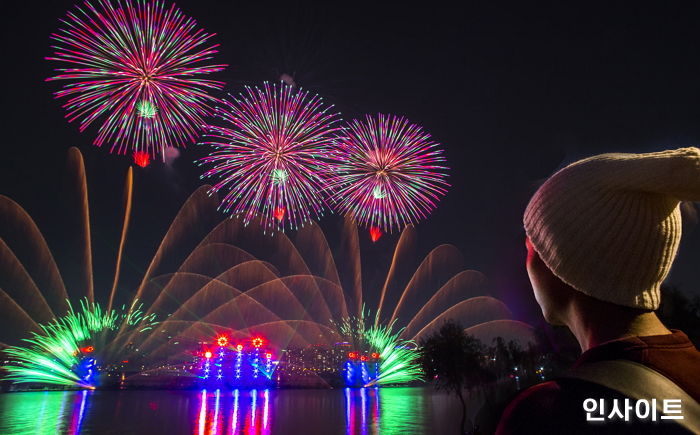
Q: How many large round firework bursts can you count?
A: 3